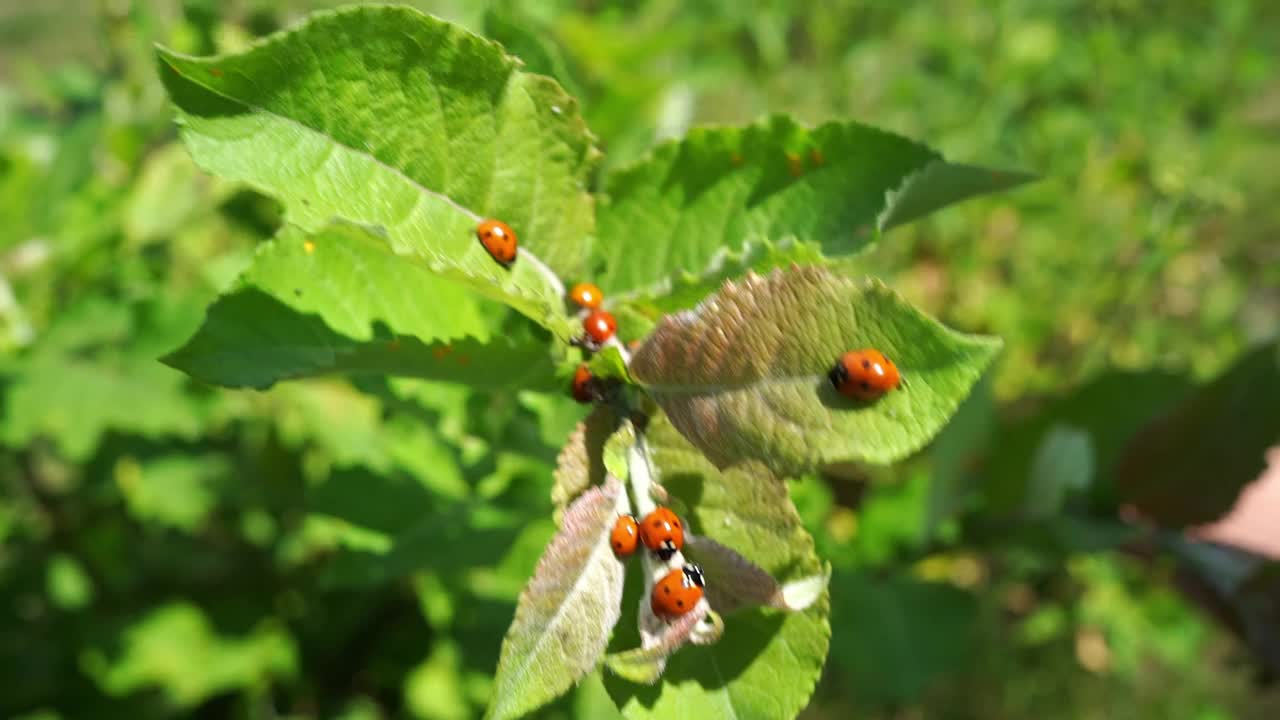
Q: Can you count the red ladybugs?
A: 8